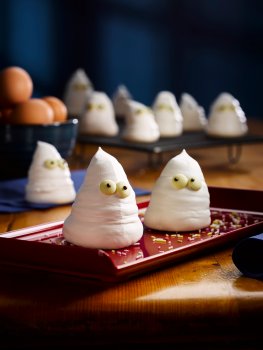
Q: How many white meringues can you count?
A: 10